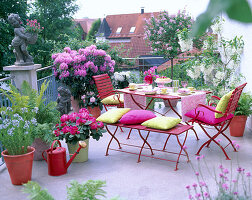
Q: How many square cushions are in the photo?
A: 6